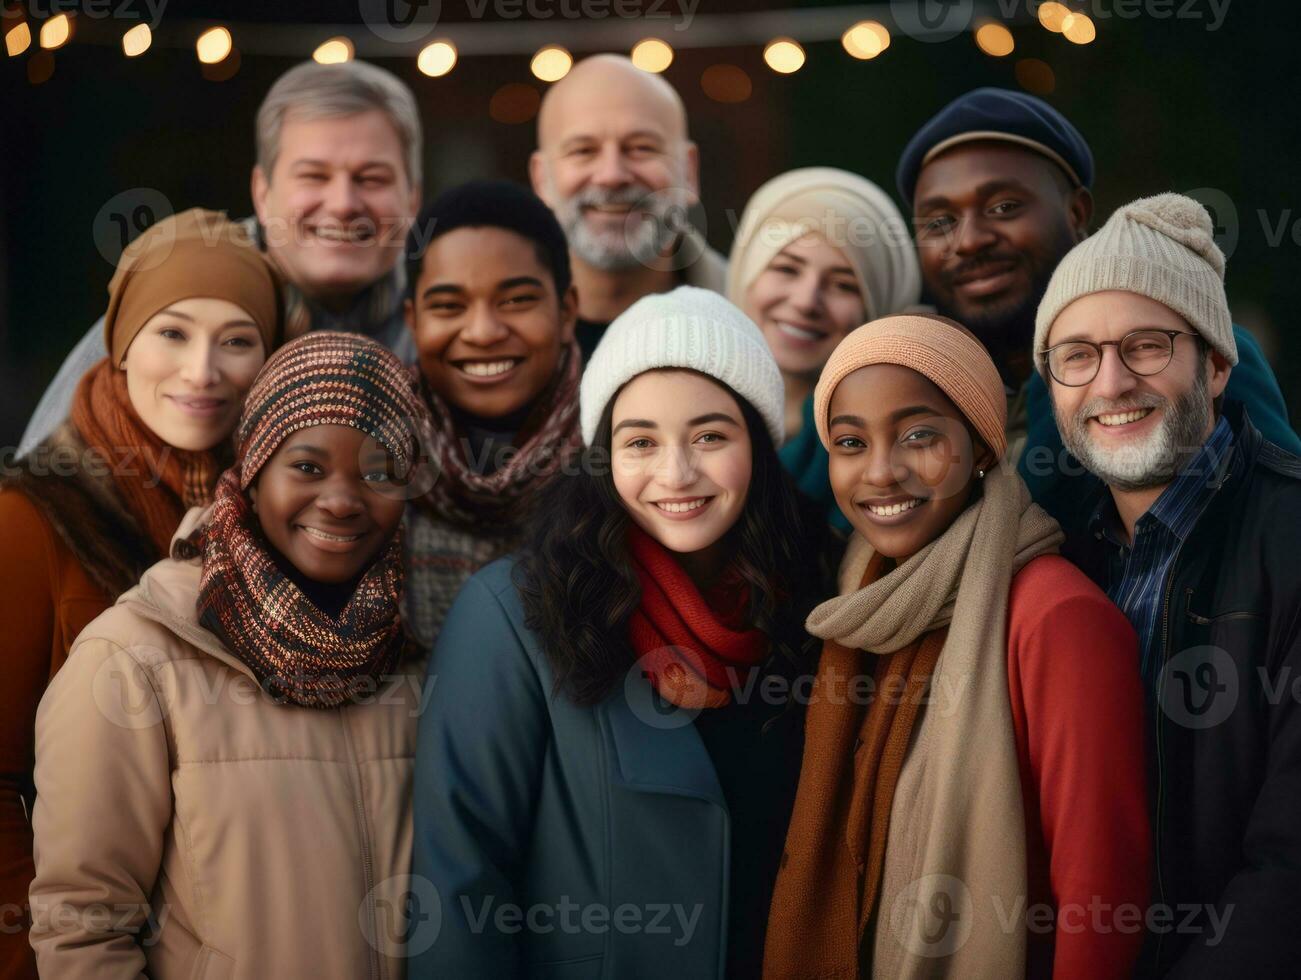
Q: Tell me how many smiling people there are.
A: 10